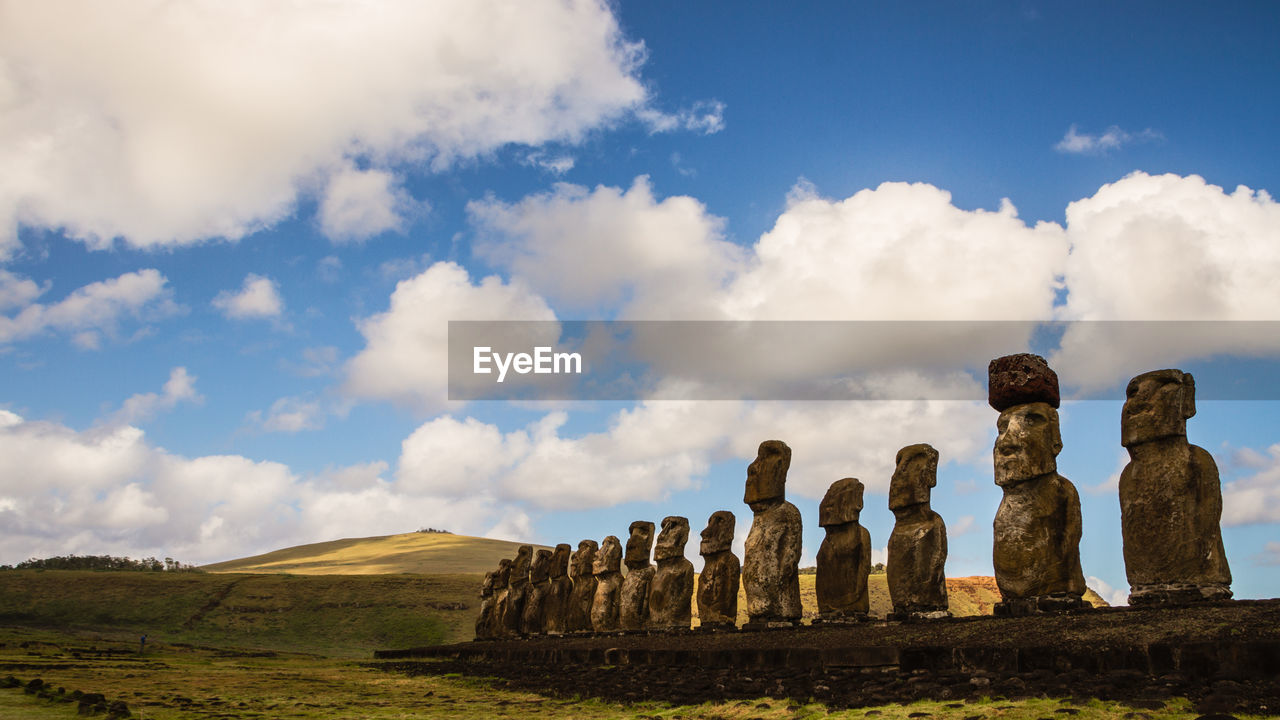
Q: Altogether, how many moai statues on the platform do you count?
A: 15